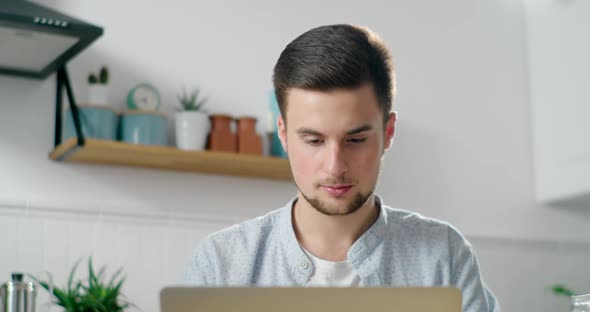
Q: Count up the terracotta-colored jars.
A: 2